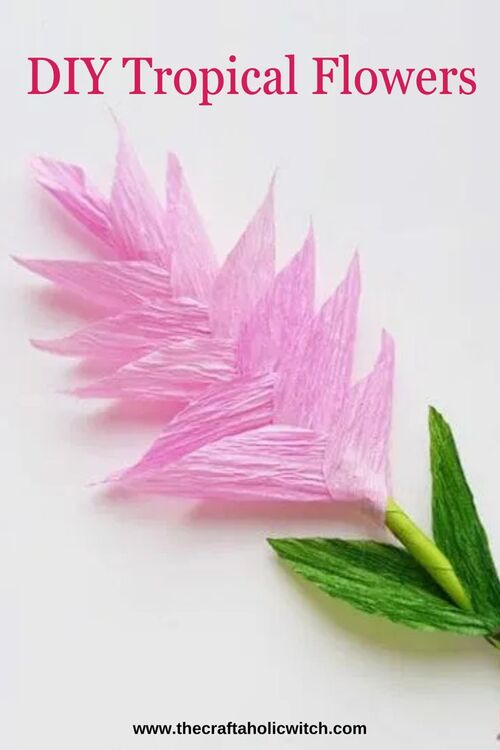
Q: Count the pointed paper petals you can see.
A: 12